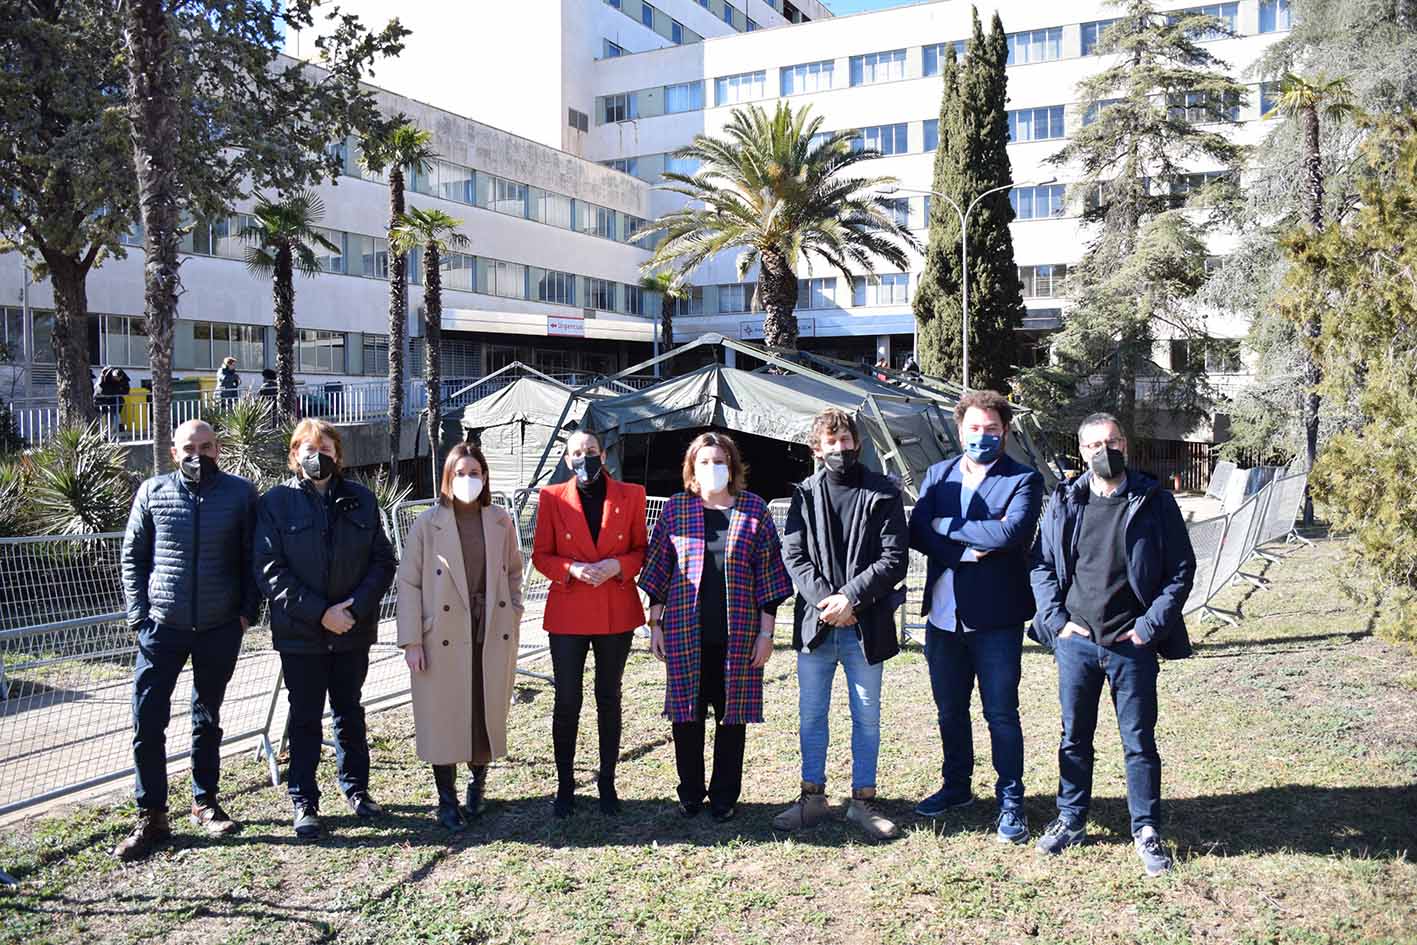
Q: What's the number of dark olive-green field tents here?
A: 2